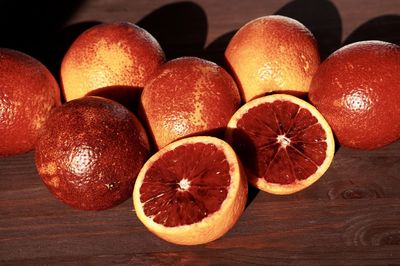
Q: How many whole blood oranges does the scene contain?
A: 6